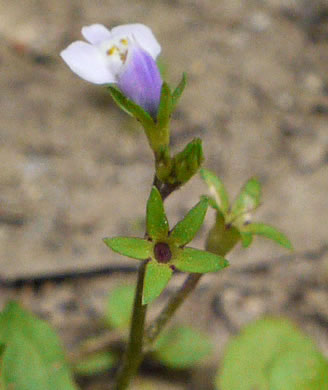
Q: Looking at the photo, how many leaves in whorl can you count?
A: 5